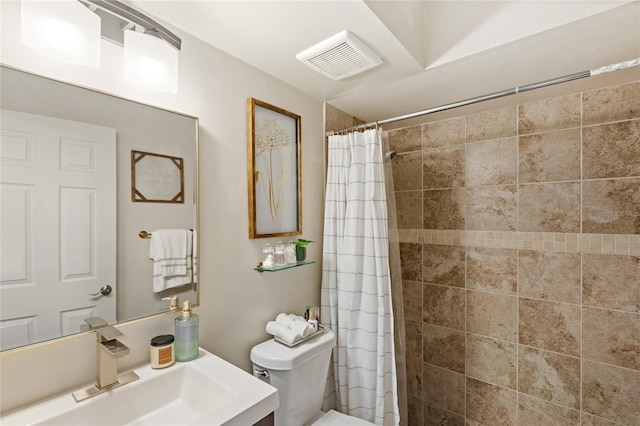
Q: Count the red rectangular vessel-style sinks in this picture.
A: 0